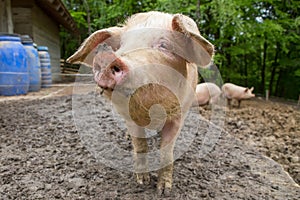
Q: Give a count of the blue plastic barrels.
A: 3